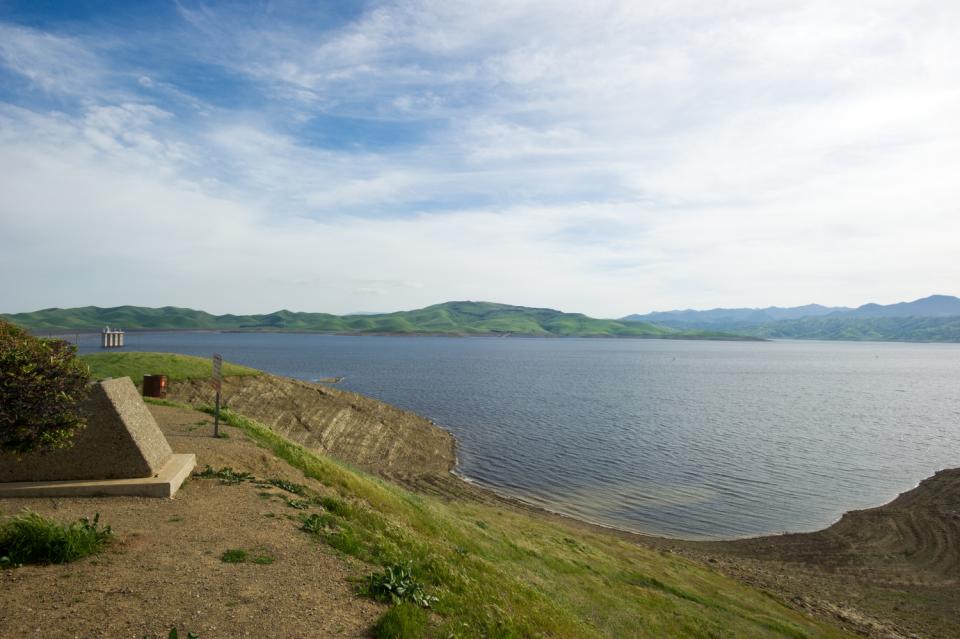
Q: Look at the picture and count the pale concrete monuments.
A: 1